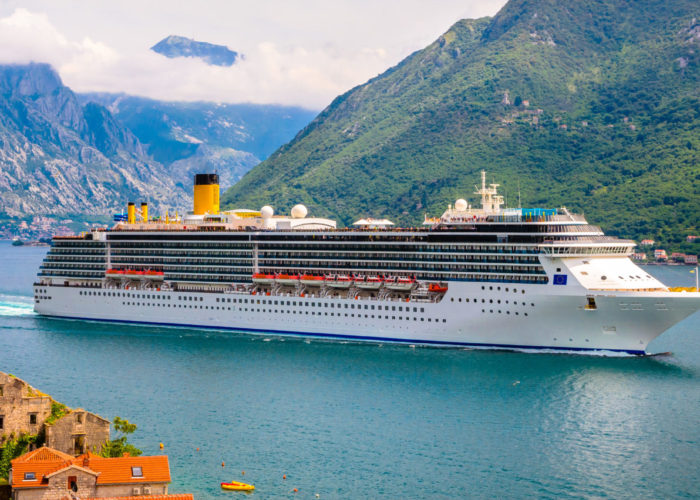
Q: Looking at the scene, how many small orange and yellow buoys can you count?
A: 6